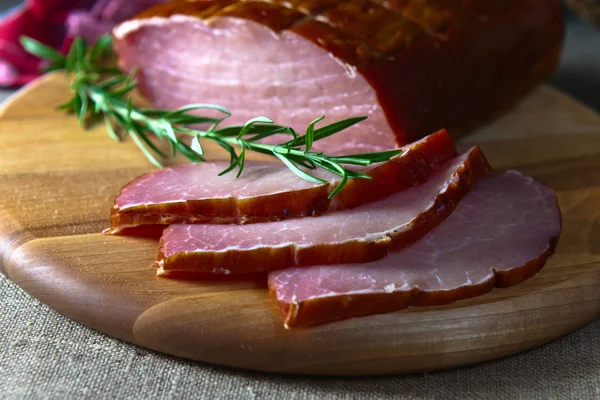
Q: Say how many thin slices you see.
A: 3